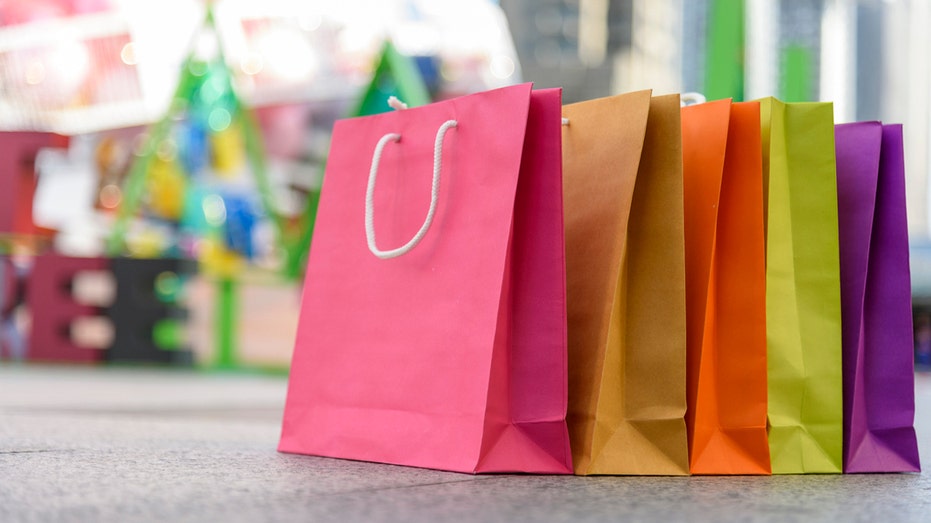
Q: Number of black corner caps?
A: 0